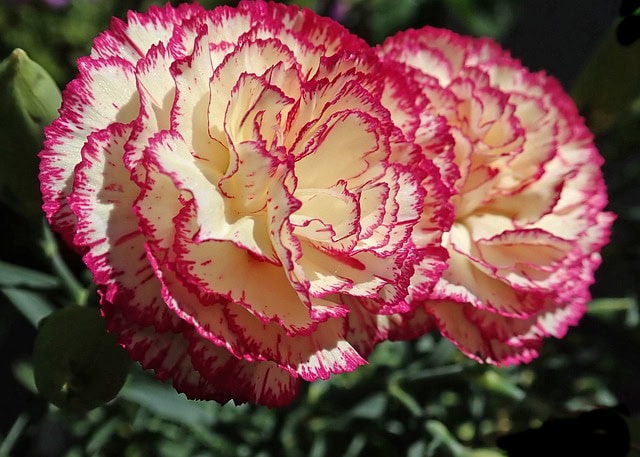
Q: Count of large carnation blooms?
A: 2